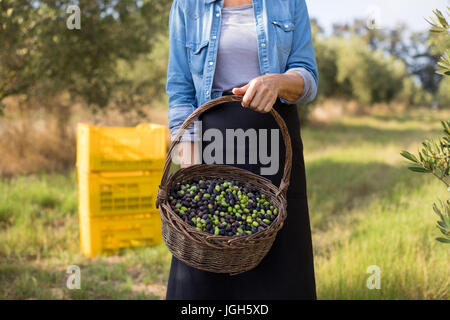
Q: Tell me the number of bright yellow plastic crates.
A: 3